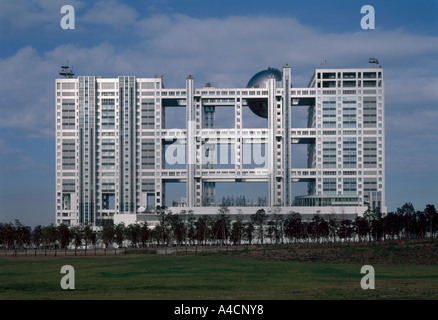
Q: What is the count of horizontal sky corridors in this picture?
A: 3